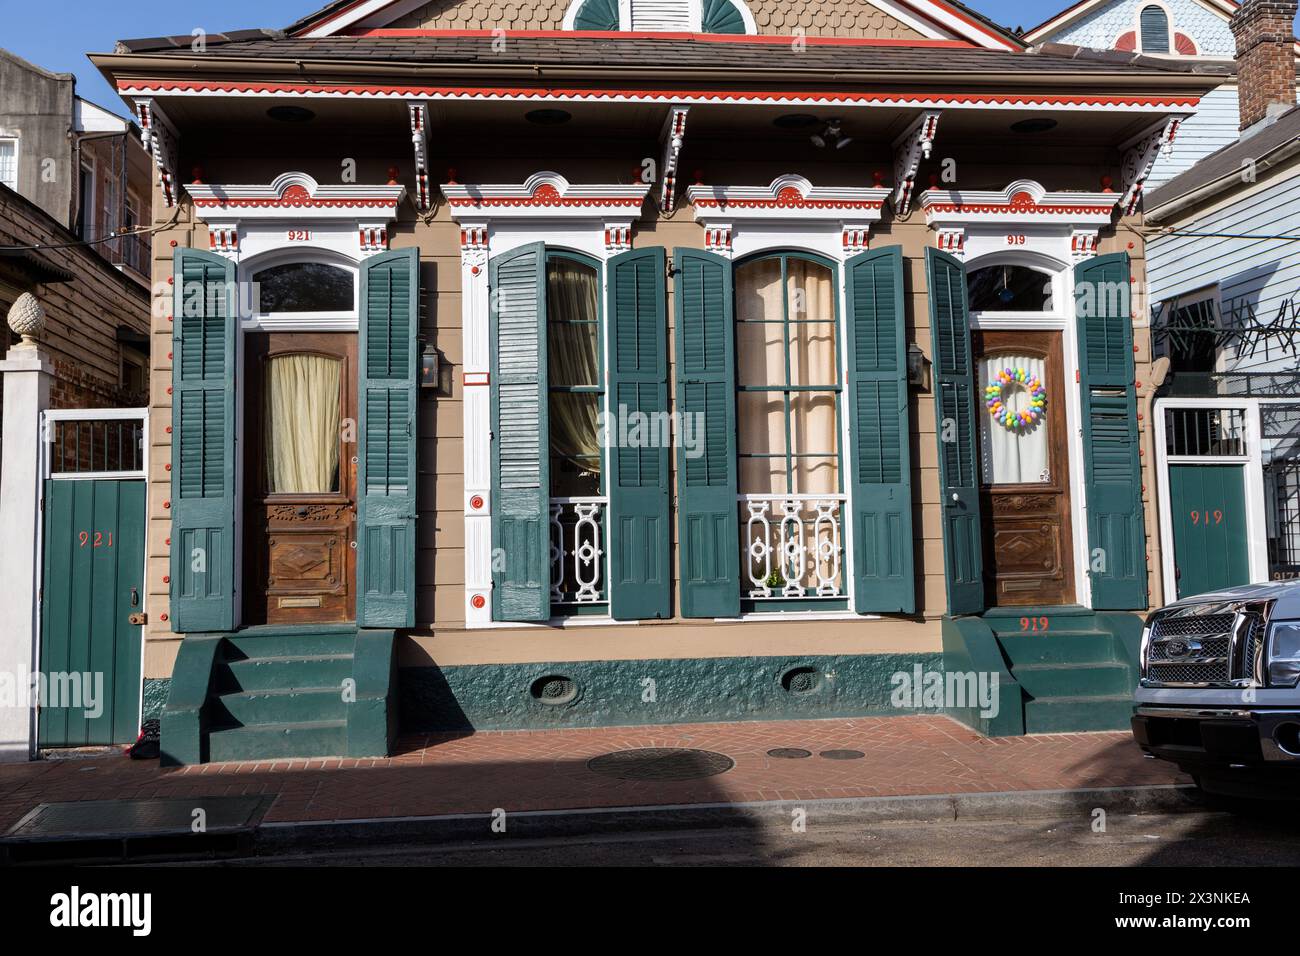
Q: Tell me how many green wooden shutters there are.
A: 8